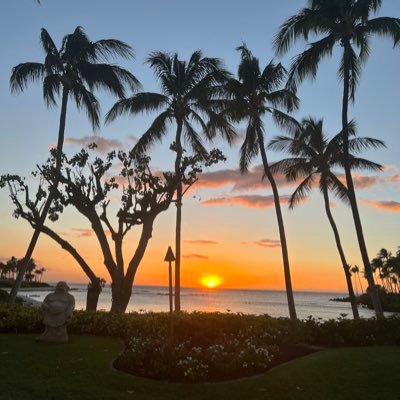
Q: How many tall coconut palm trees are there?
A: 5